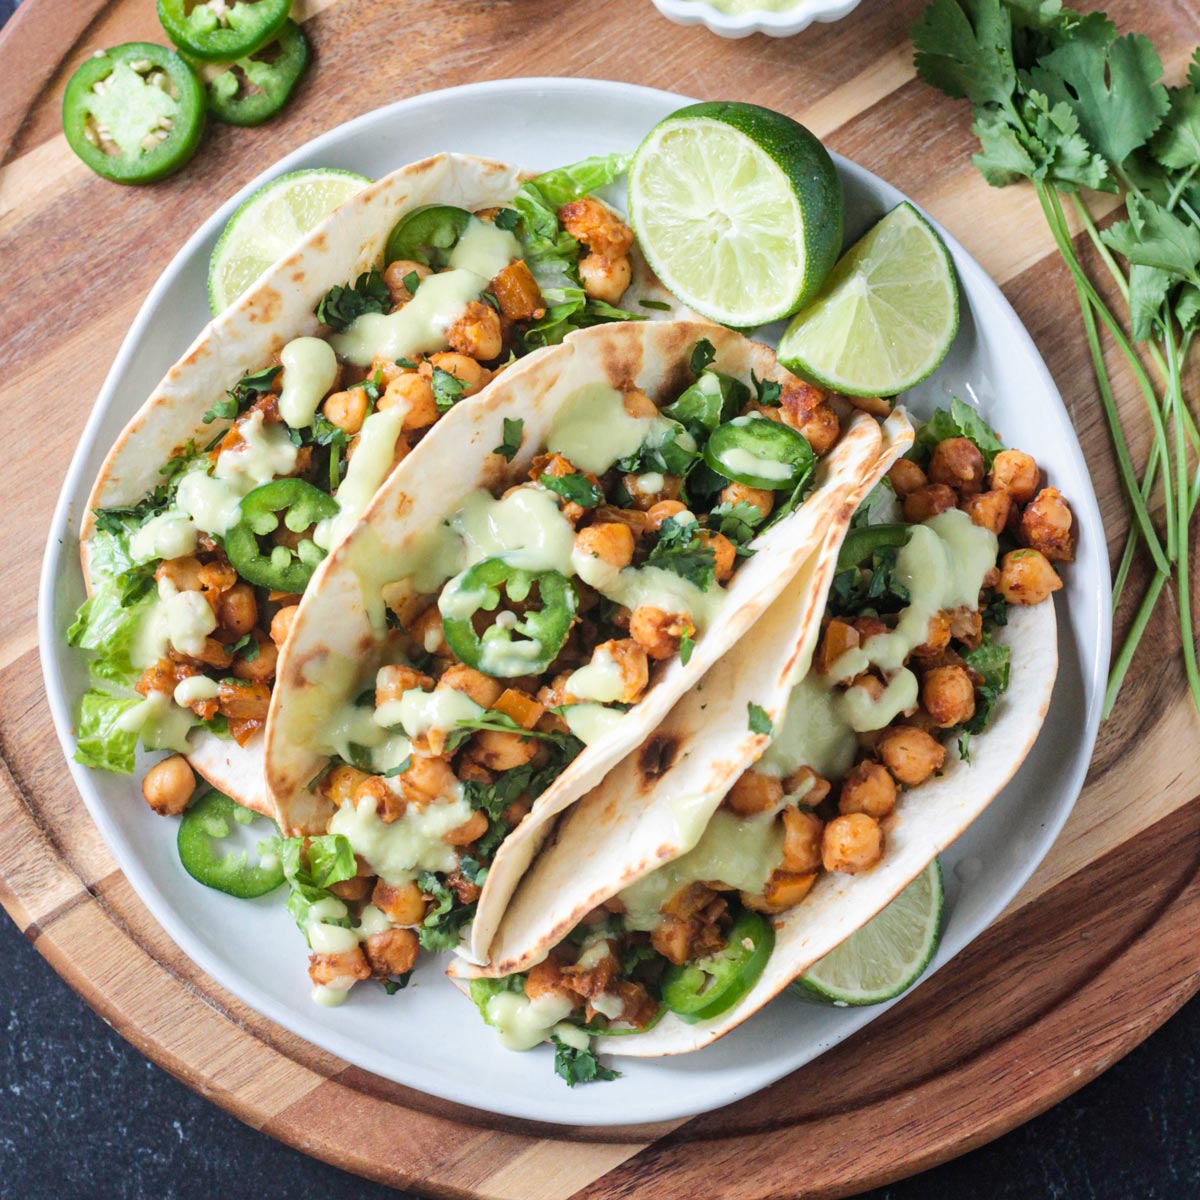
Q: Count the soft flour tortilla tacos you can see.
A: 3